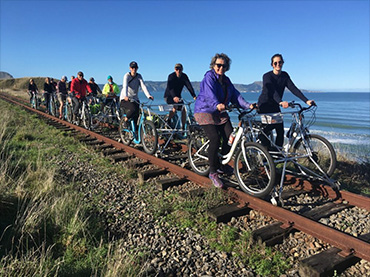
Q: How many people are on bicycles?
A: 12